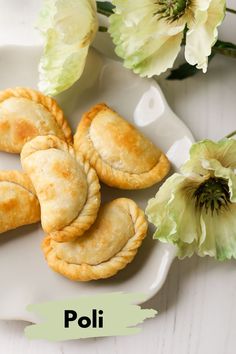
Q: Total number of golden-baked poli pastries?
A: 5